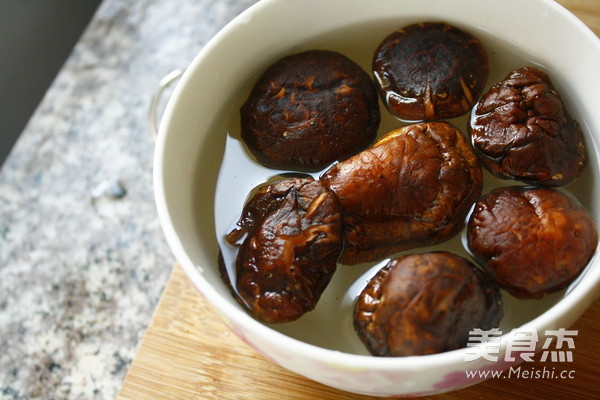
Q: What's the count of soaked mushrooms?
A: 7